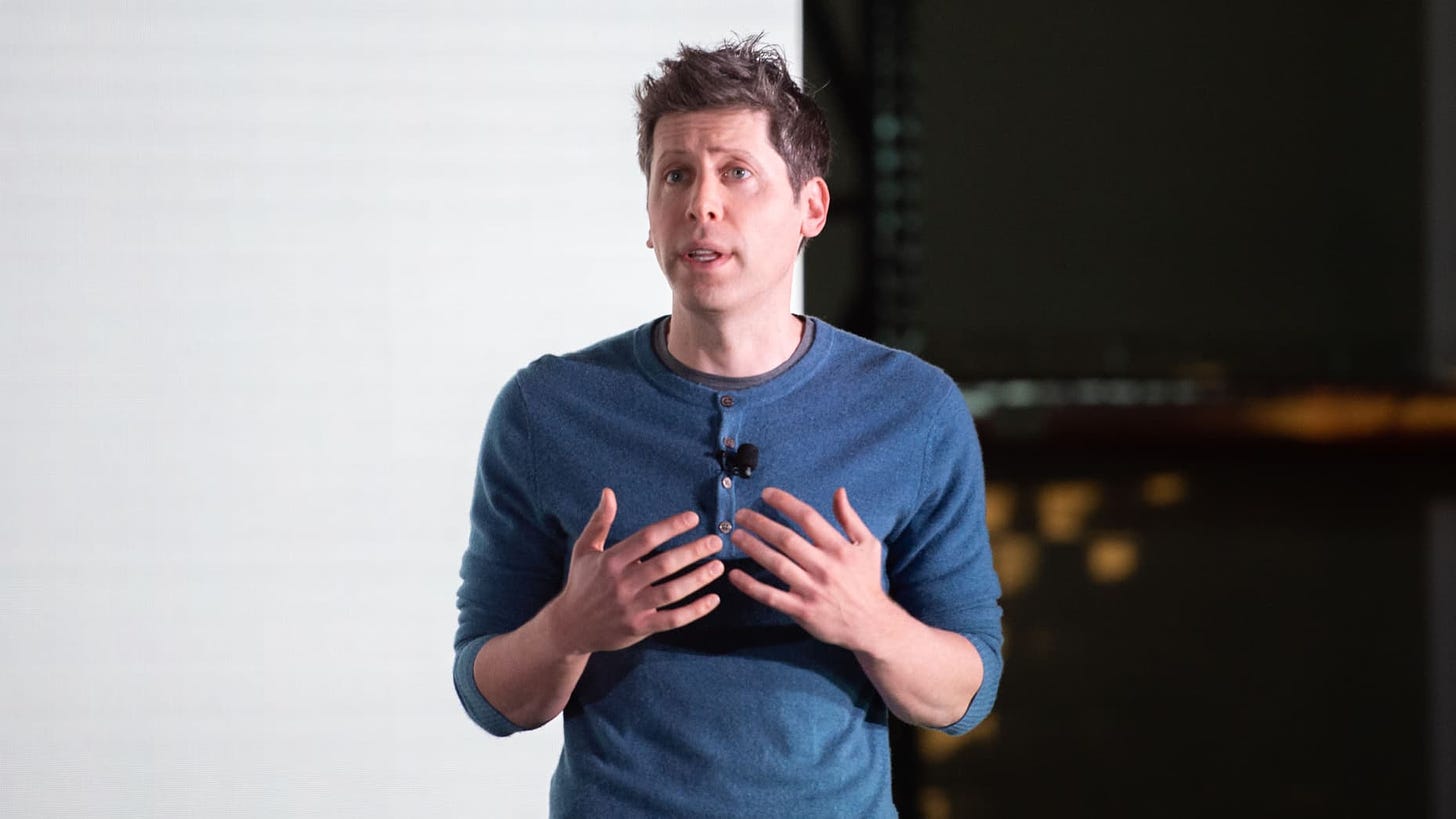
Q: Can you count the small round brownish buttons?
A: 4